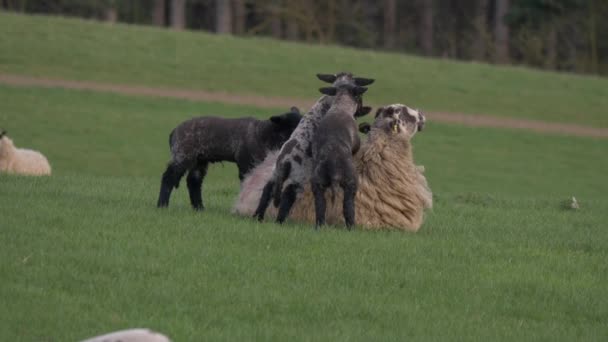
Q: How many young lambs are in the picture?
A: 3